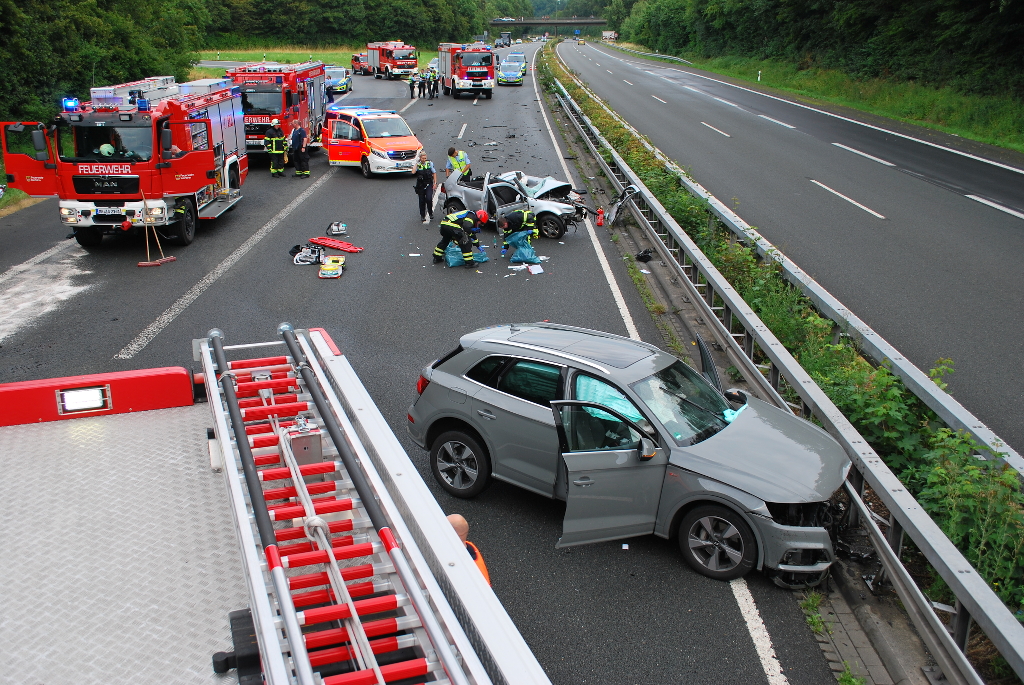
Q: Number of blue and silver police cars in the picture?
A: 3